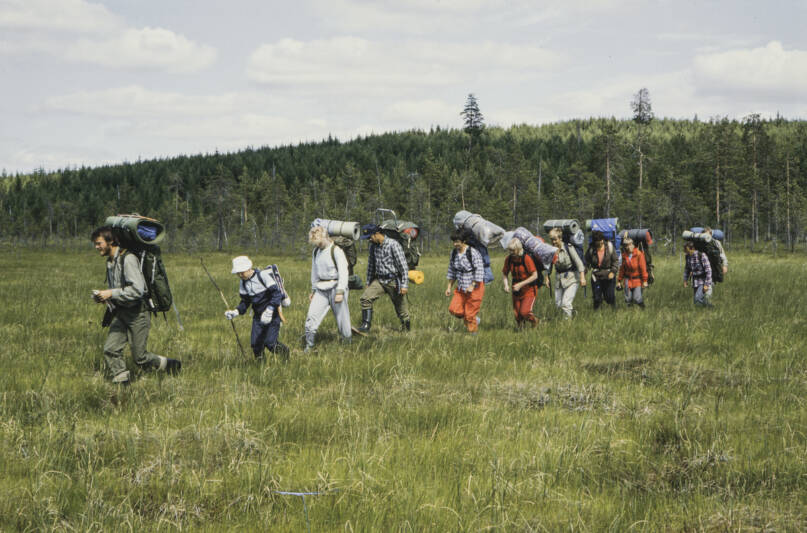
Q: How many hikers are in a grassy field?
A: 11